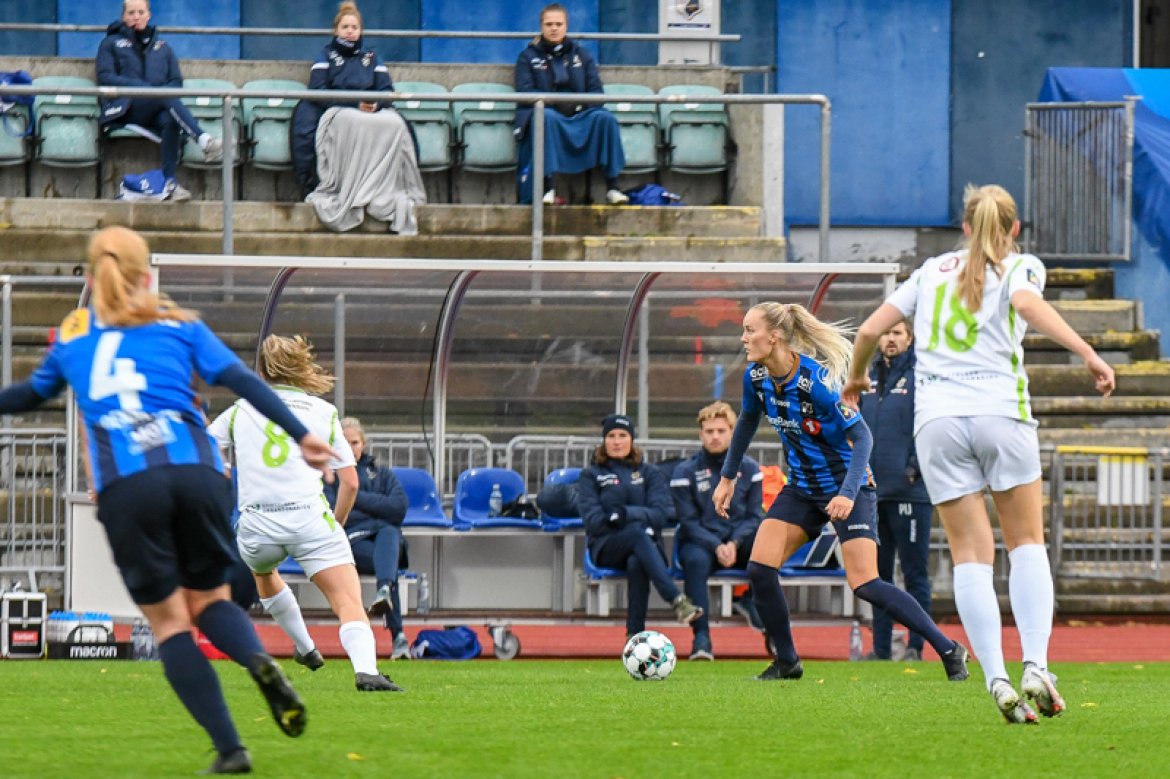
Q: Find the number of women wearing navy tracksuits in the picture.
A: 5